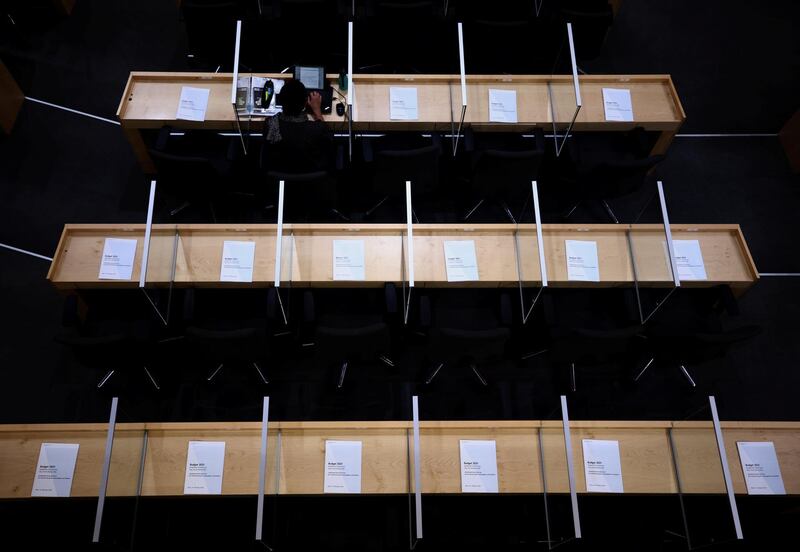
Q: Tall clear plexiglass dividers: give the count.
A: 14